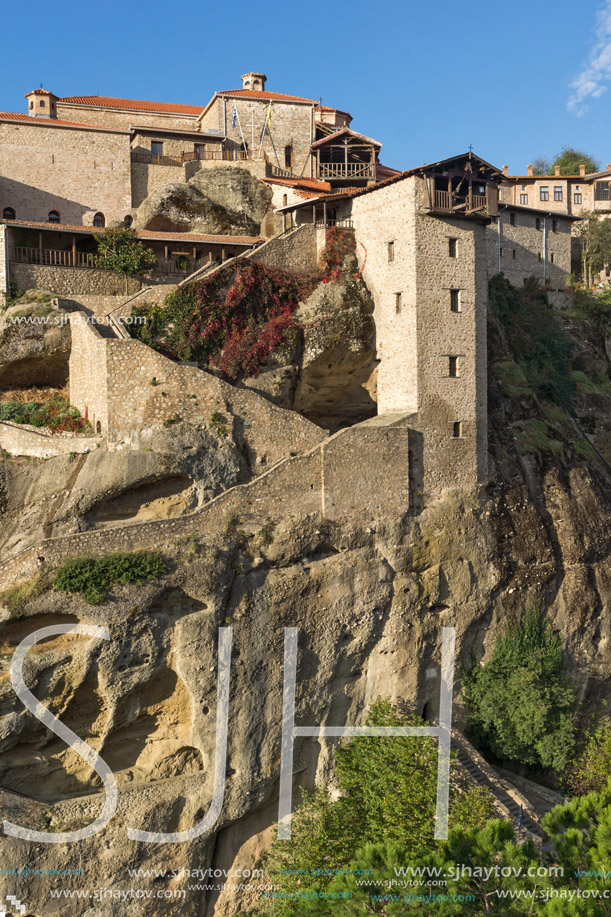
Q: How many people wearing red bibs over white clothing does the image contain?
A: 0